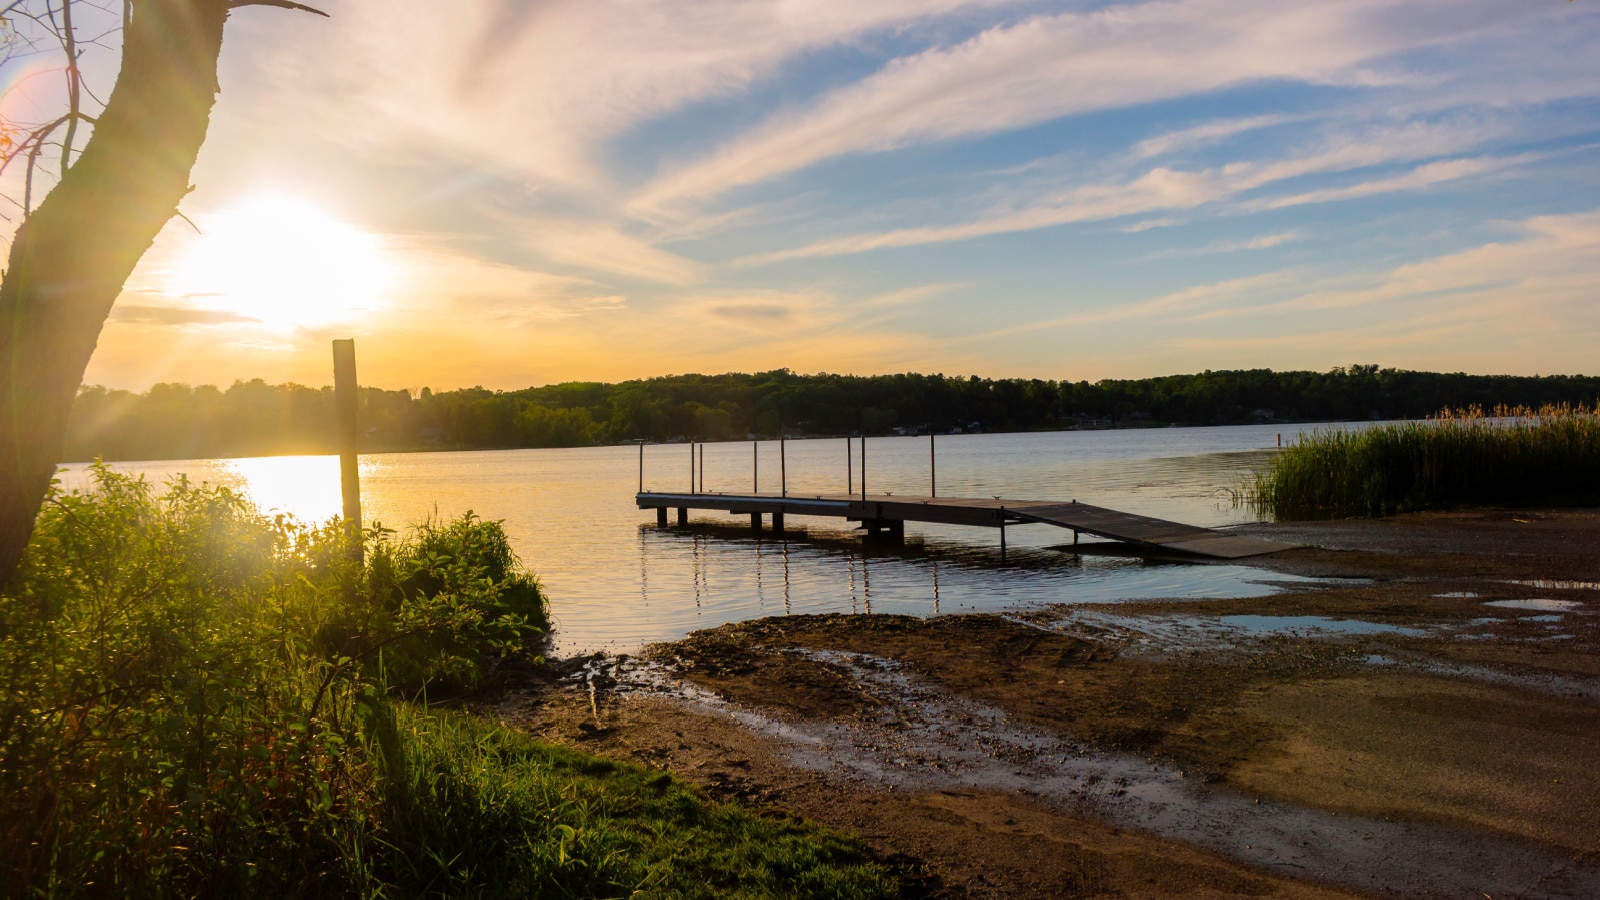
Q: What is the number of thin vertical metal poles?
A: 8